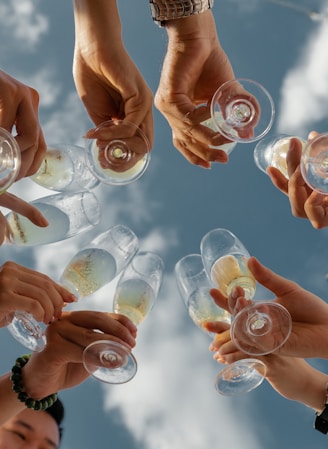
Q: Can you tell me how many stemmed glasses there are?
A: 9